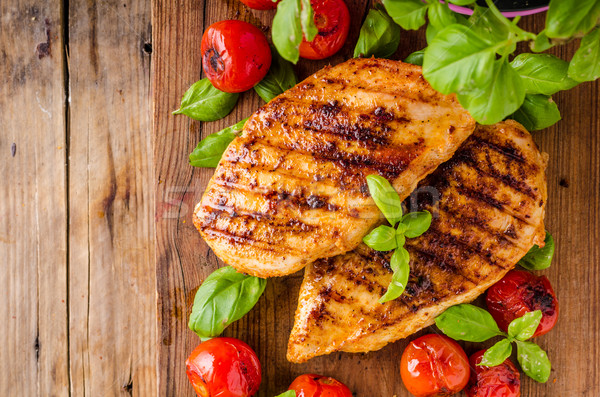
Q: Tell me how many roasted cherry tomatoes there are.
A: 8